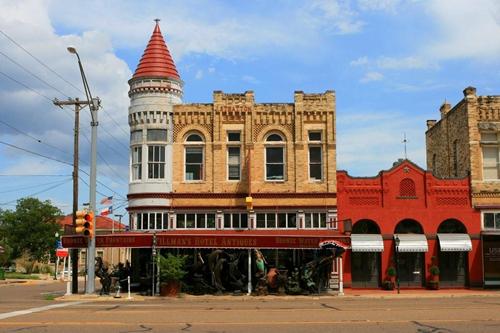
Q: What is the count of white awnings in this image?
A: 3